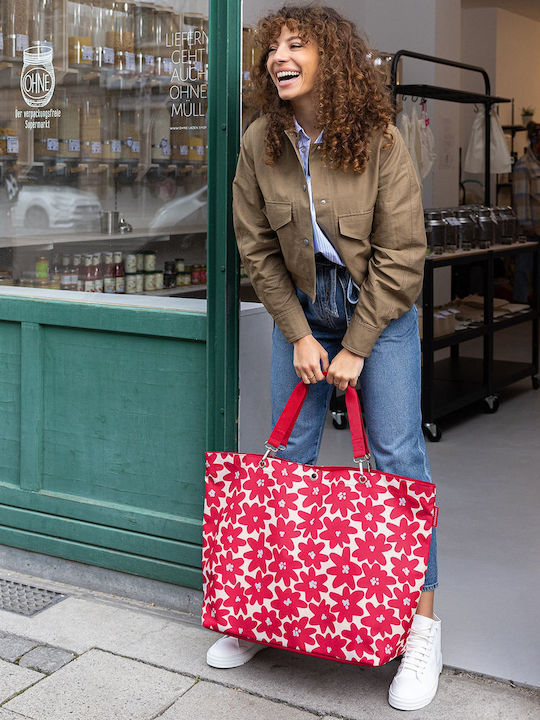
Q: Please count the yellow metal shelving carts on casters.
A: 0